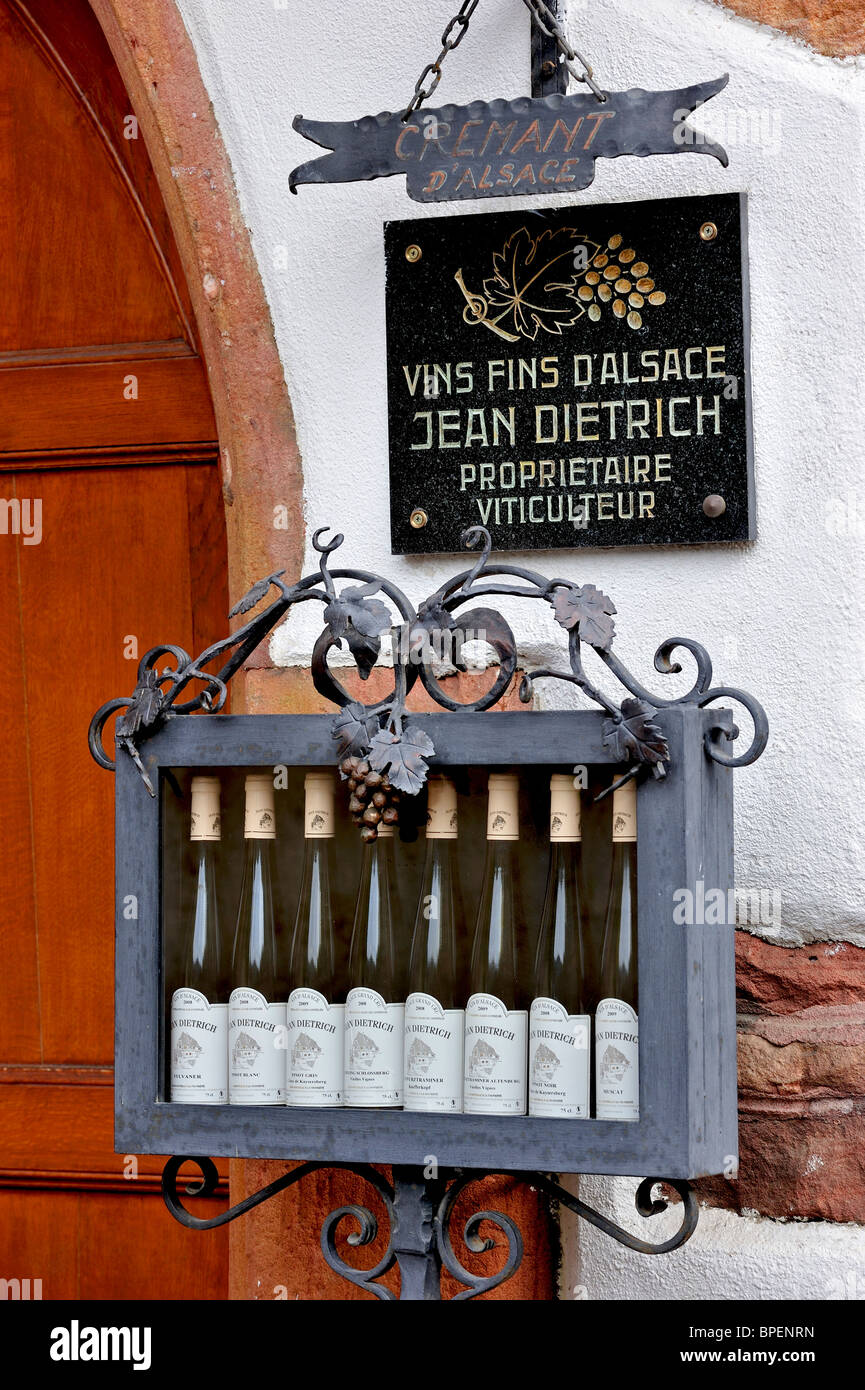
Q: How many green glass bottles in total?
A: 8